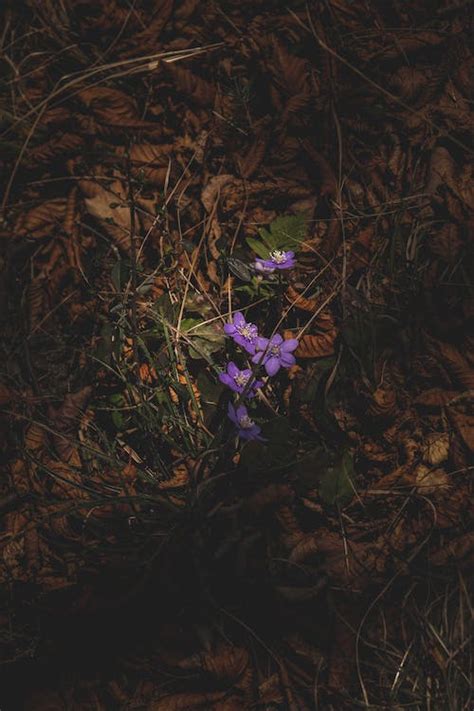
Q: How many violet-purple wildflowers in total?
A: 5